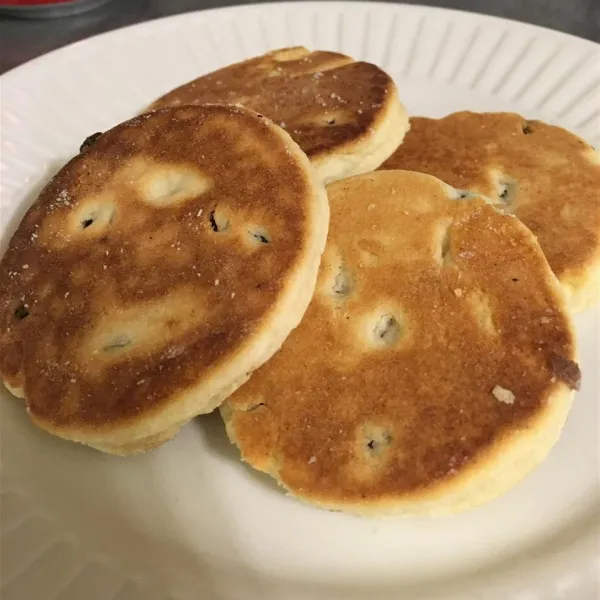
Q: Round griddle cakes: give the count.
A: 4